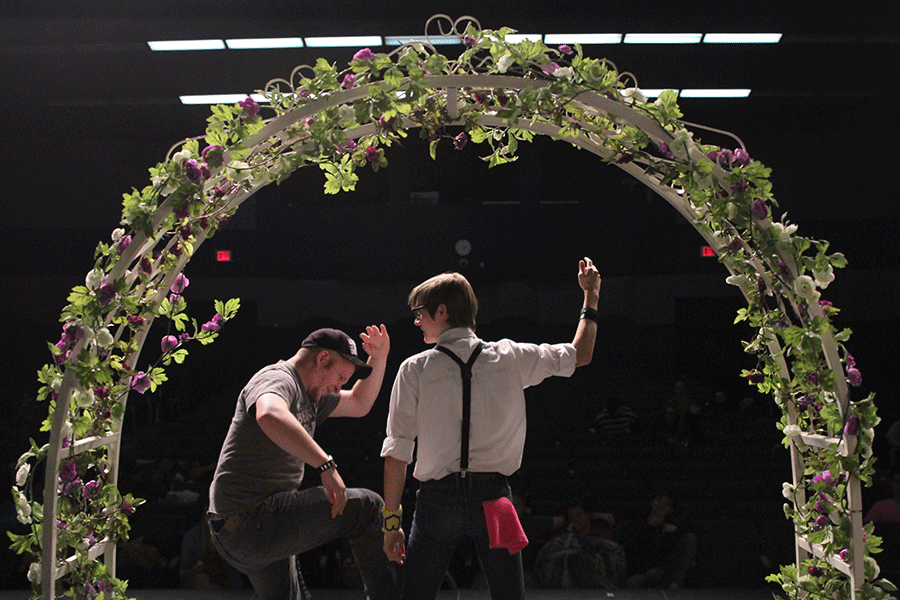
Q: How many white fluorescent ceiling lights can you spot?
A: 12